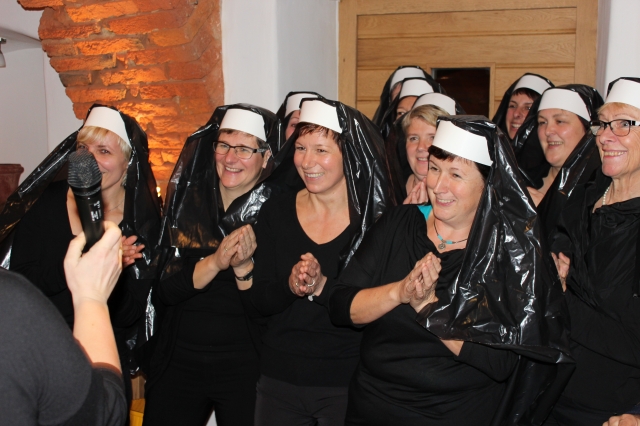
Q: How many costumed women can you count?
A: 11